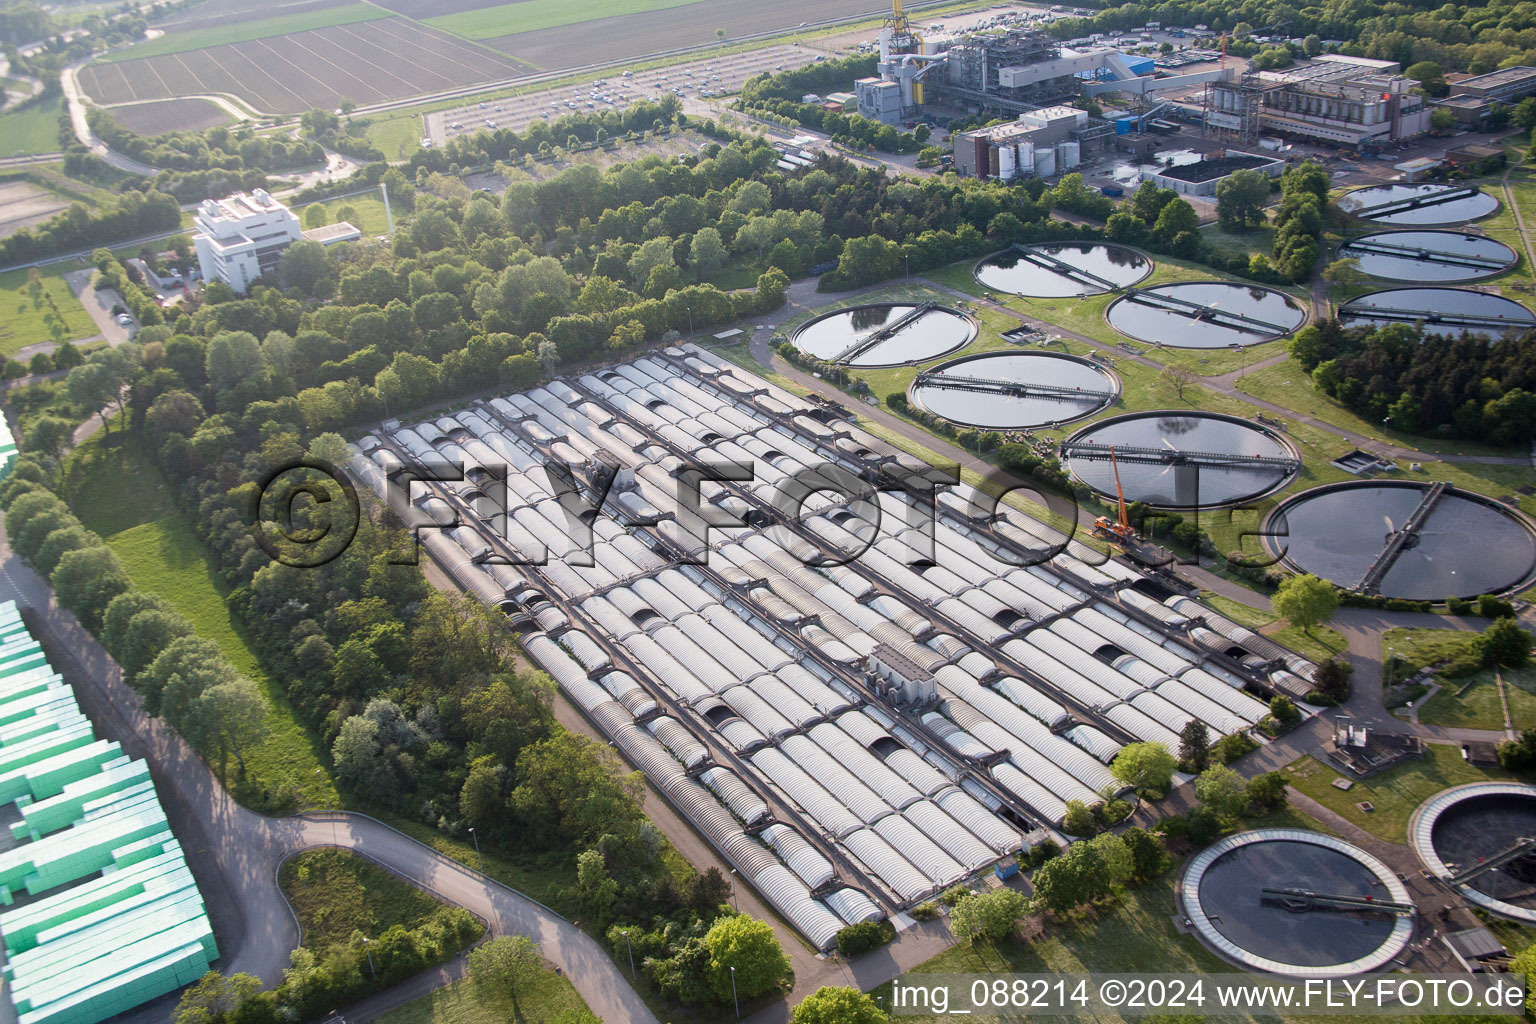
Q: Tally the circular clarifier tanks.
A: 11